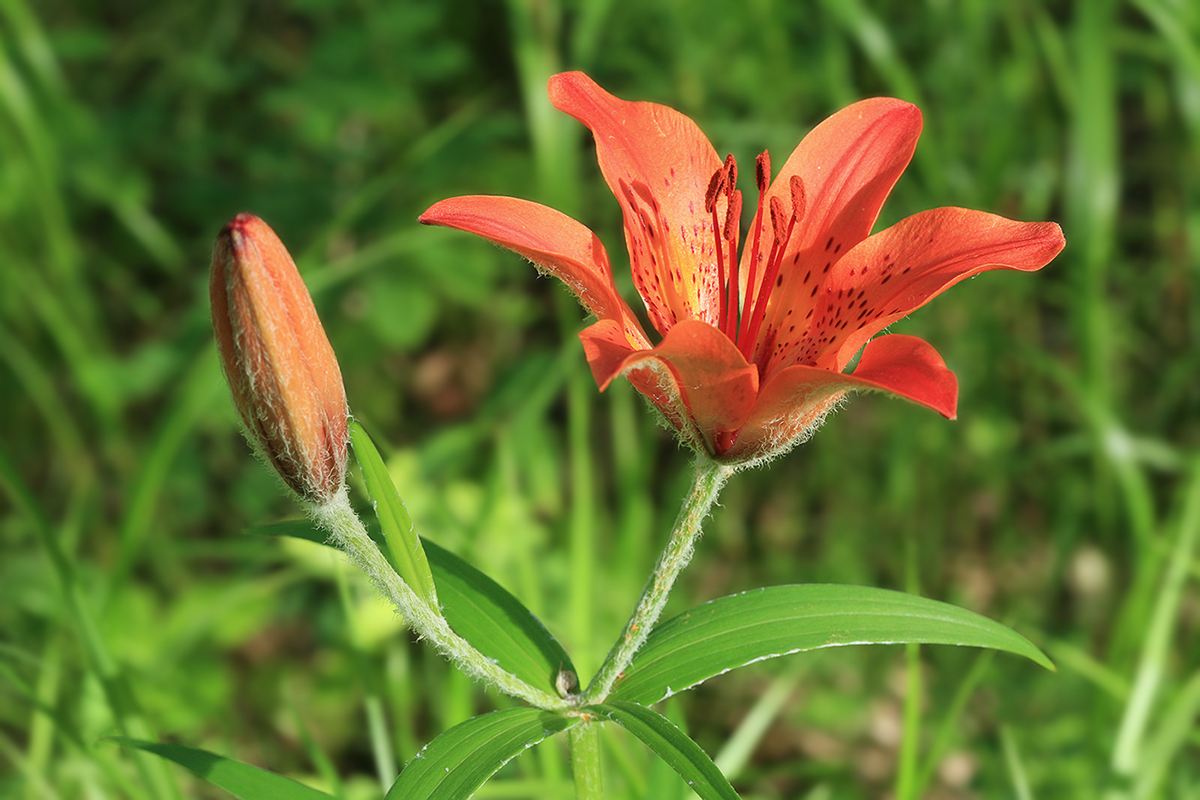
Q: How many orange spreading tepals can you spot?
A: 6